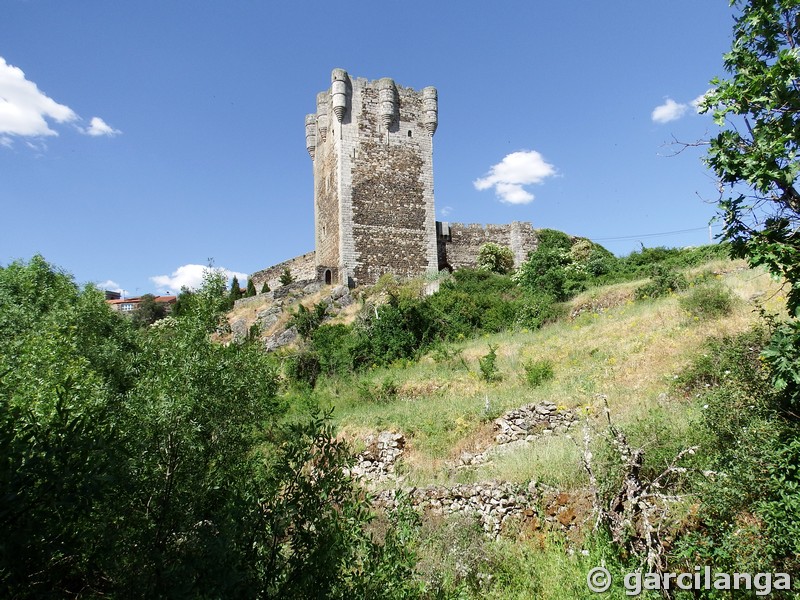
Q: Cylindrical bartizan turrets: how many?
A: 5